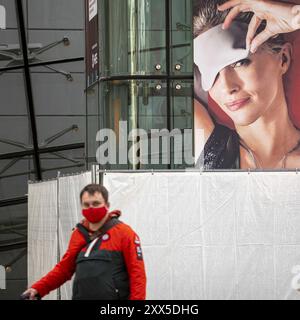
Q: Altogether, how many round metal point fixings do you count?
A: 4